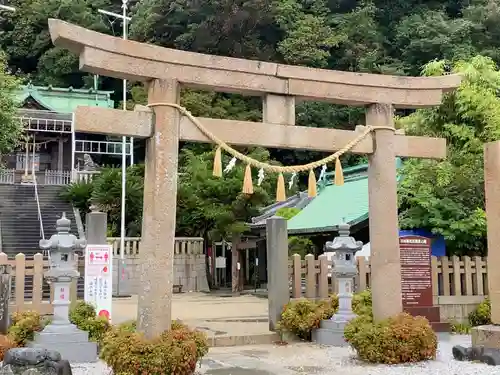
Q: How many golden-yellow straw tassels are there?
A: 5